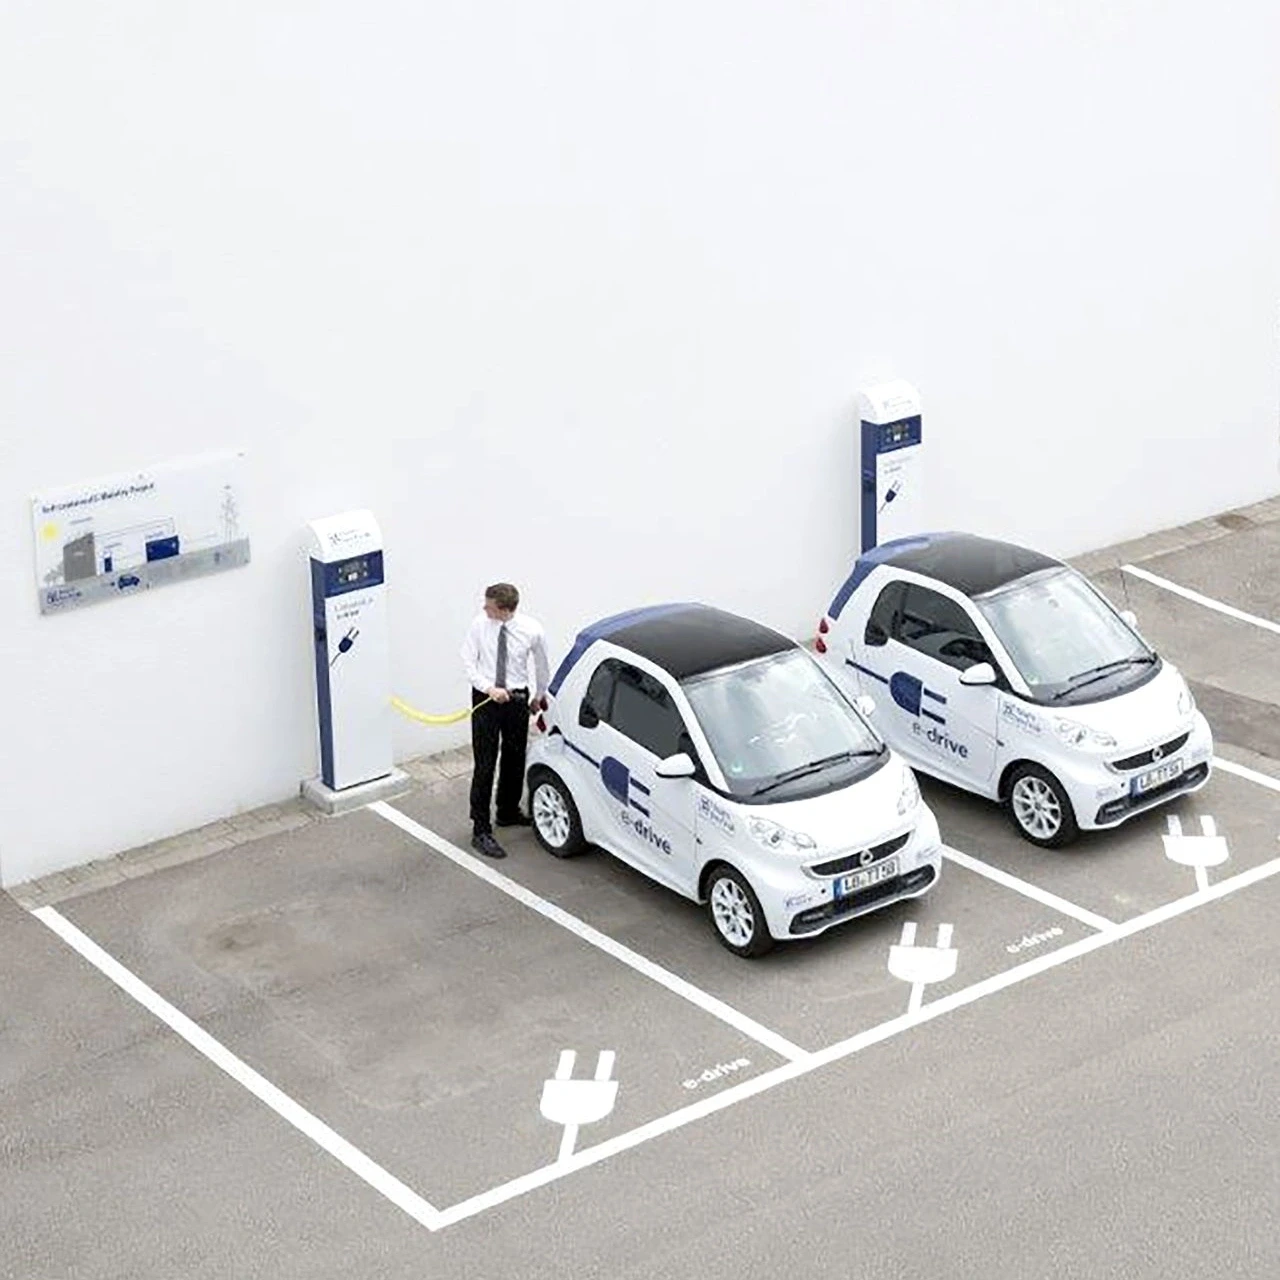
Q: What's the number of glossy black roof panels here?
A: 2